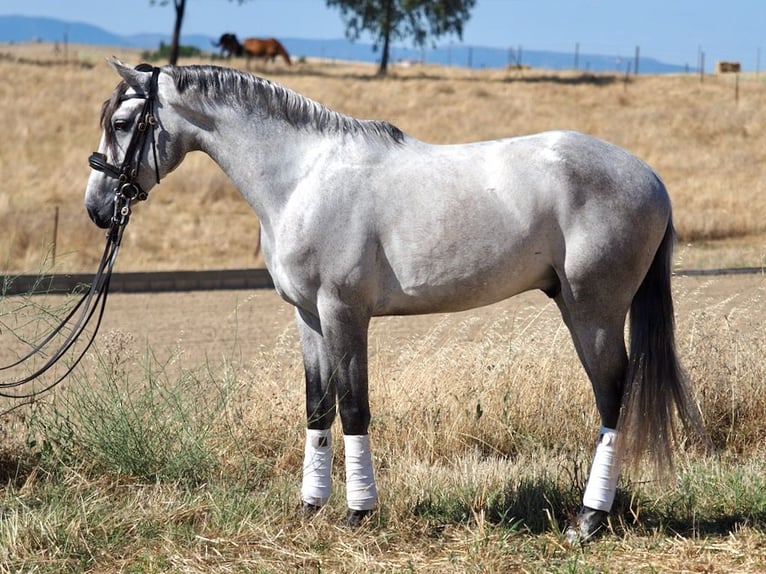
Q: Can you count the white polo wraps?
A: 3